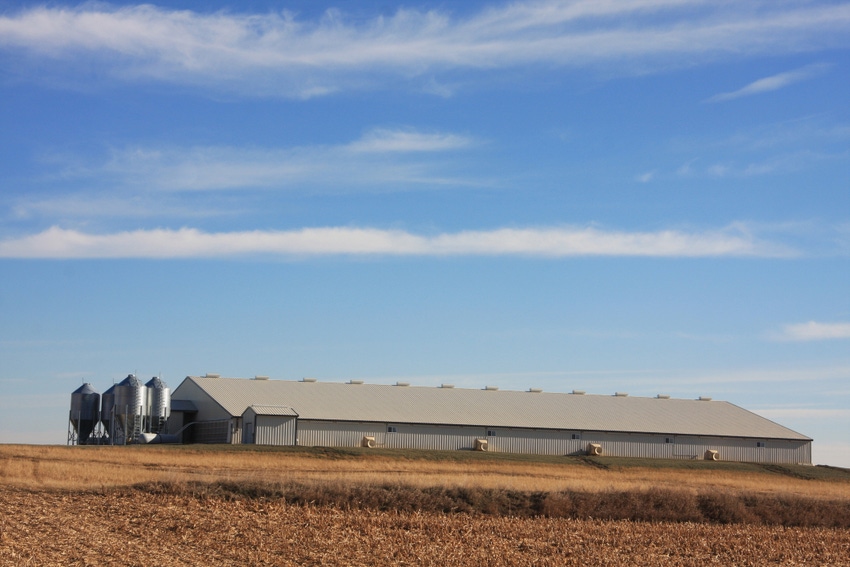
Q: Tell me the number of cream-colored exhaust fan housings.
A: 4